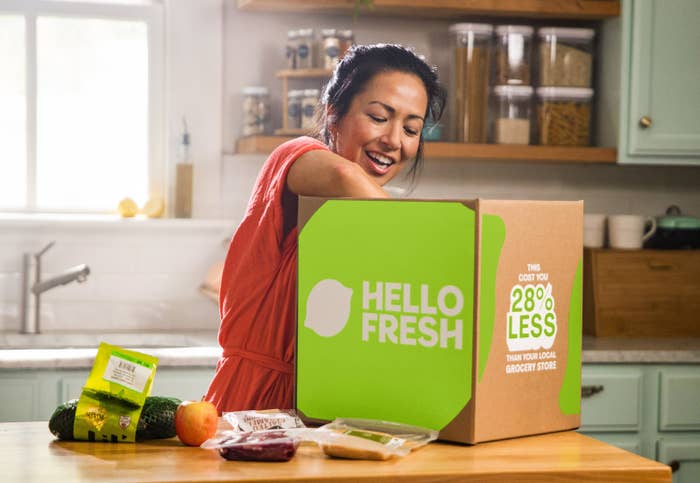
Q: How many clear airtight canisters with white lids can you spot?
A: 5